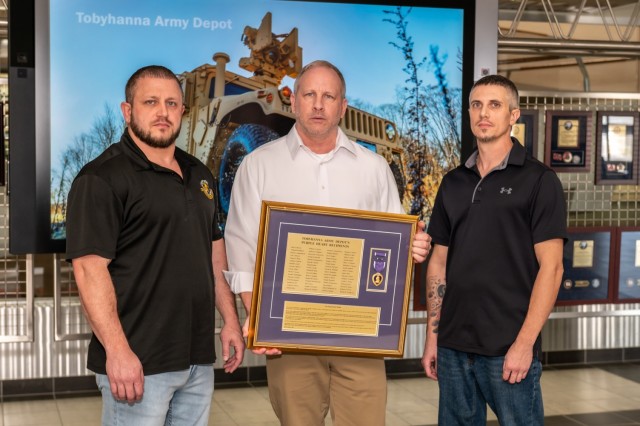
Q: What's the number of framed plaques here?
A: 6